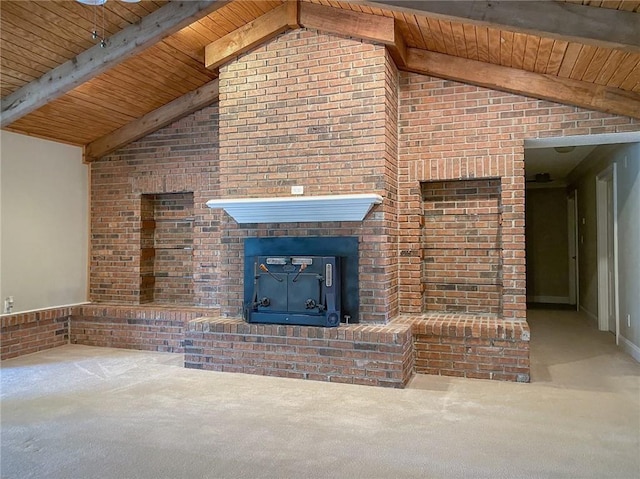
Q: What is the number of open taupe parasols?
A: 0